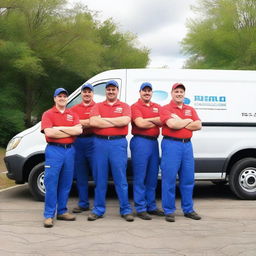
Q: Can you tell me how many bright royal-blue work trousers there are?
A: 5